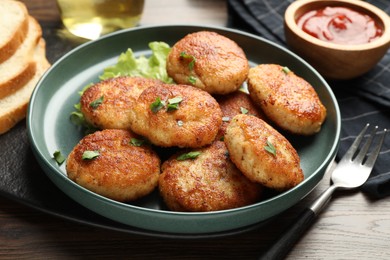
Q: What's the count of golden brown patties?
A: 8